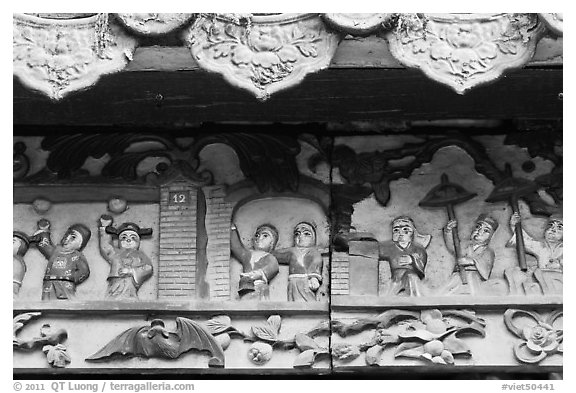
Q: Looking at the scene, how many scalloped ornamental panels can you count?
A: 3